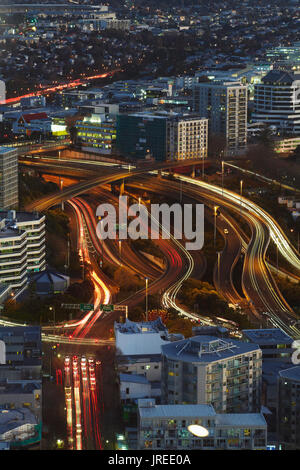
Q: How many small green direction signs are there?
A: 2